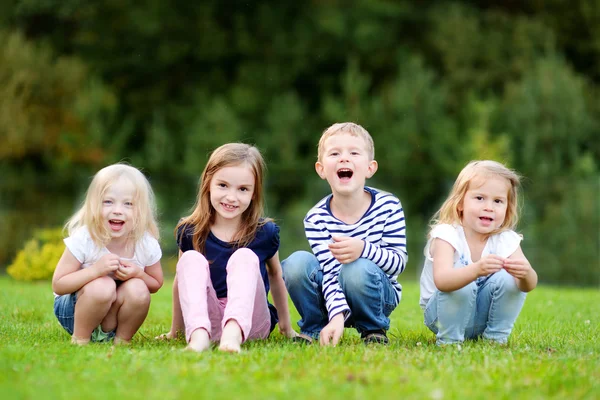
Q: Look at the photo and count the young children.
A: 4